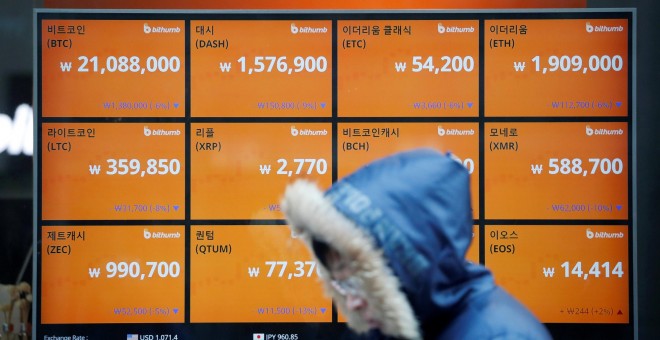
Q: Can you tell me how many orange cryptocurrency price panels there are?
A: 12